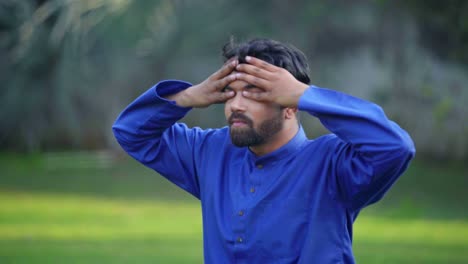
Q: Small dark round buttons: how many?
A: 4